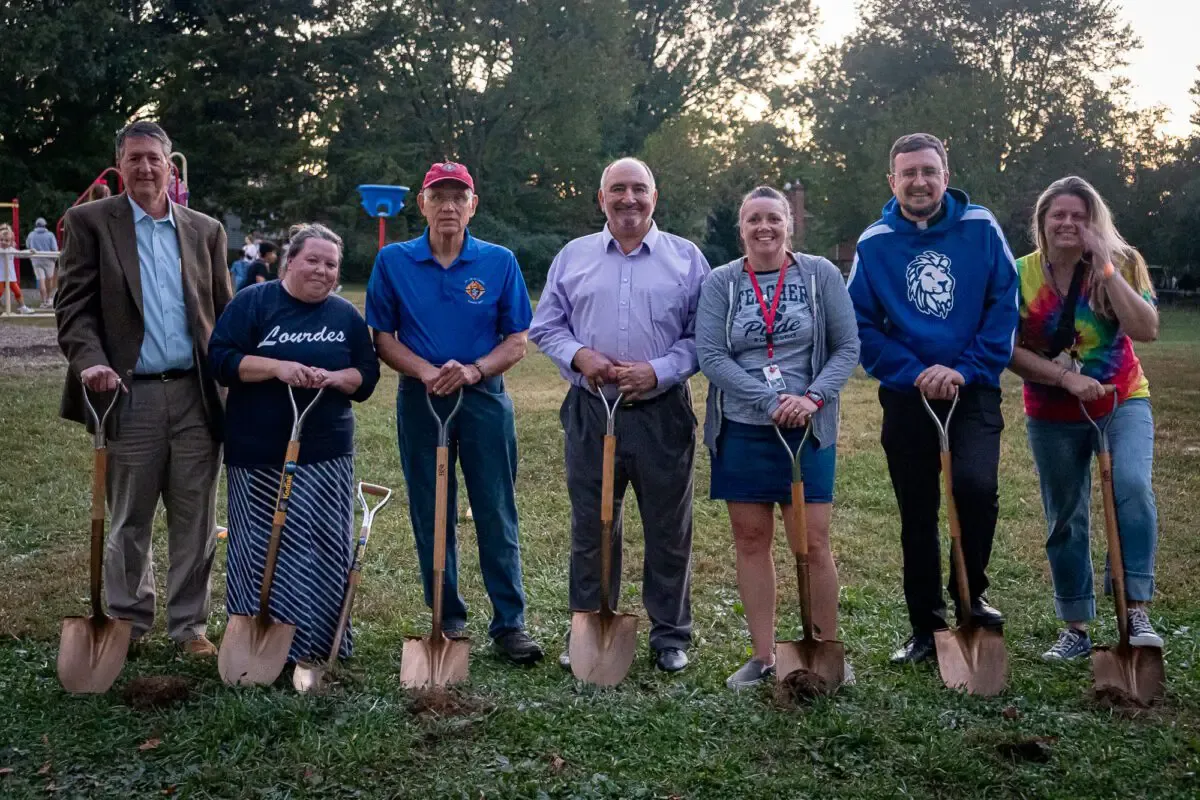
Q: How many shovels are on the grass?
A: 8